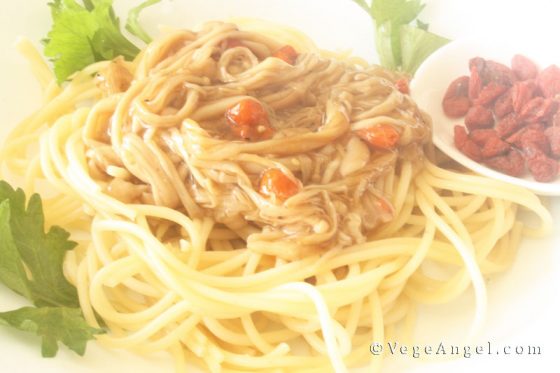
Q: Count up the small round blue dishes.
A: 0